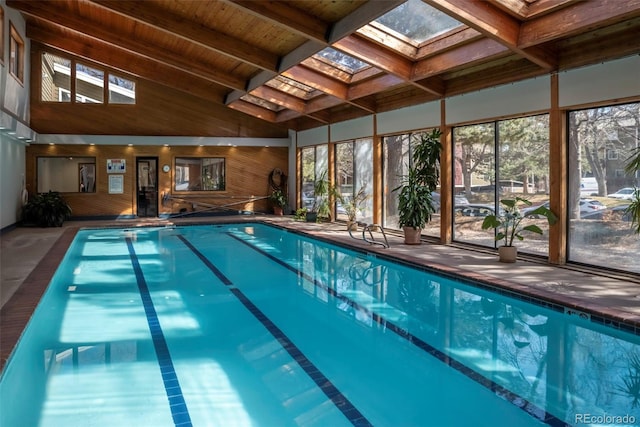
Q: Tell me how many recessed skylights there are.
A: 5